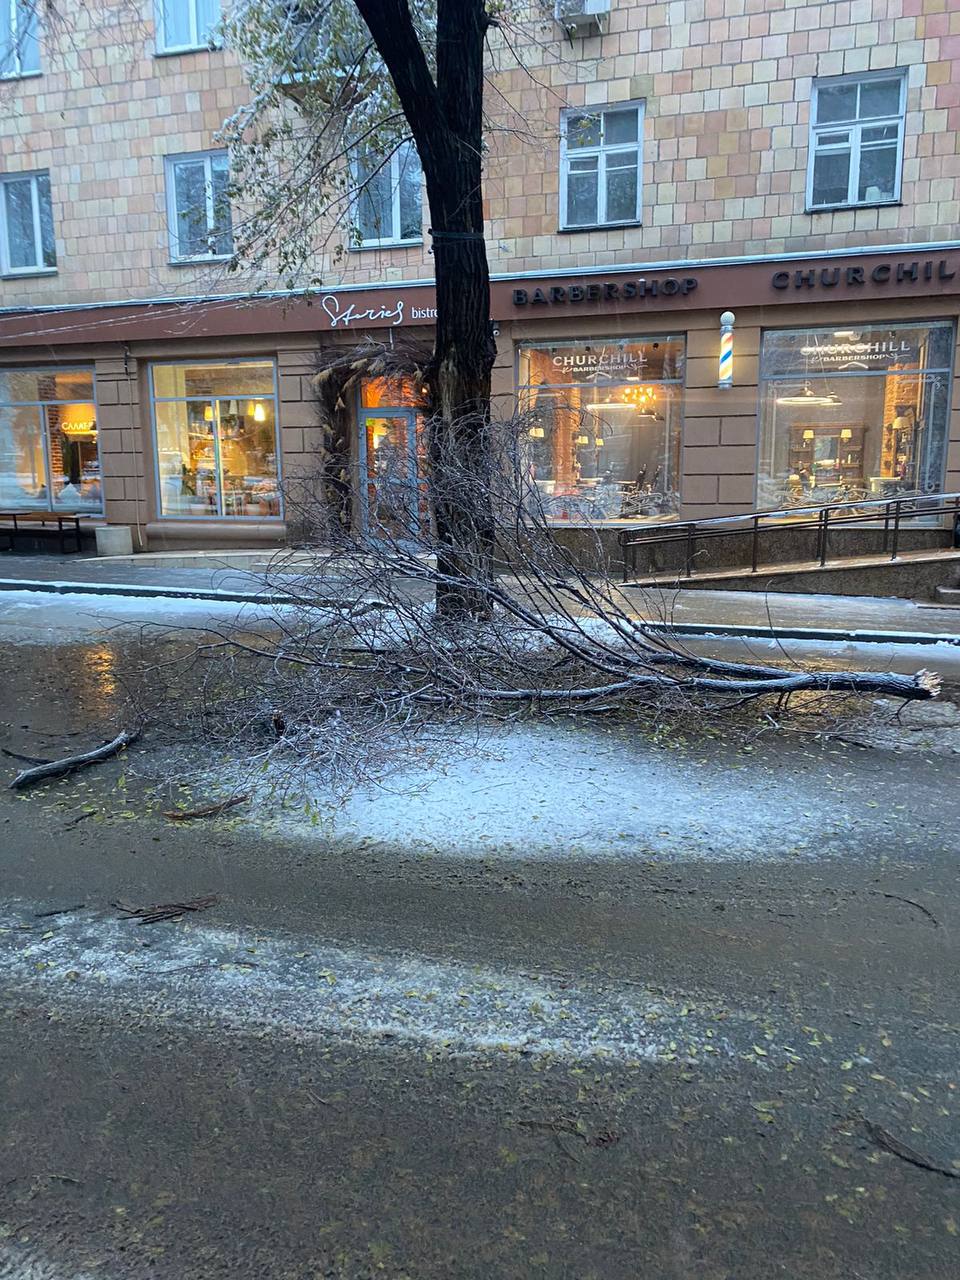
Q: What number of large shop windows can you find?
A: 4